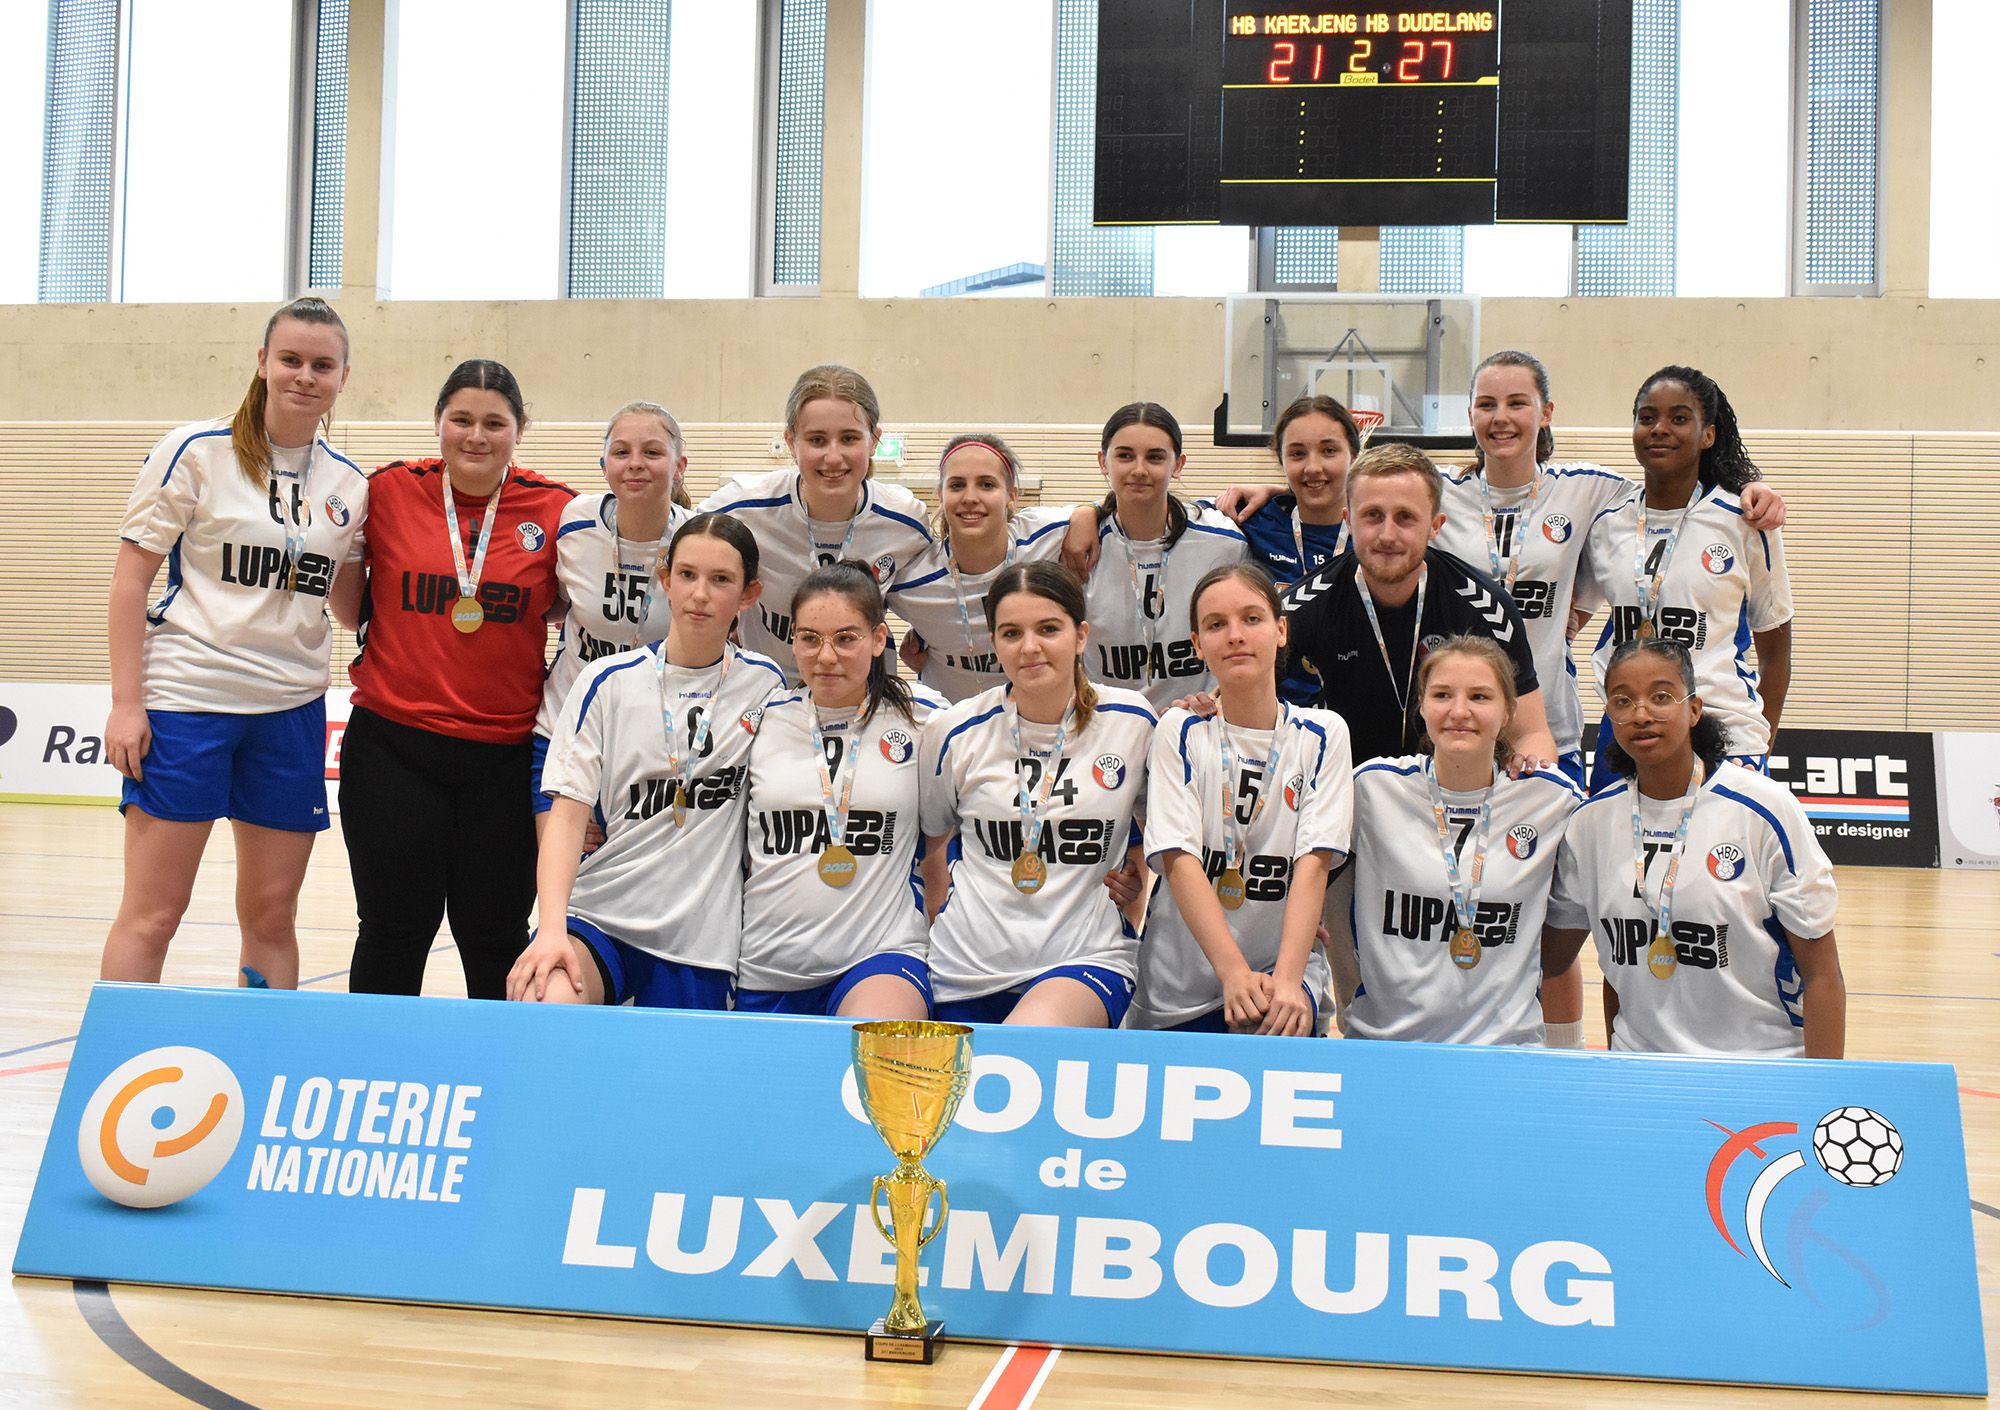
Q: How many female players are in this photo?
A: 15